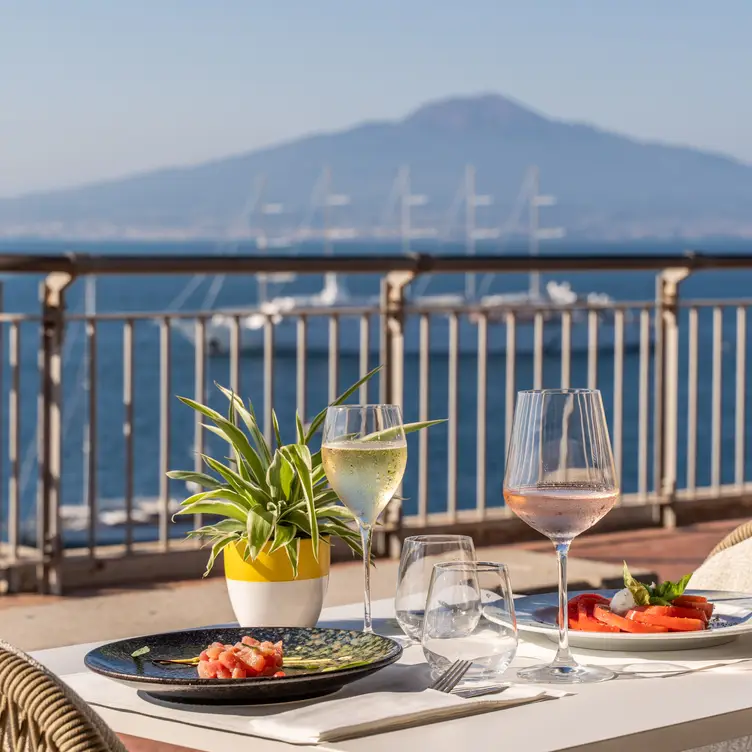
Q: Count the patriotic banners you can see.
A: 0